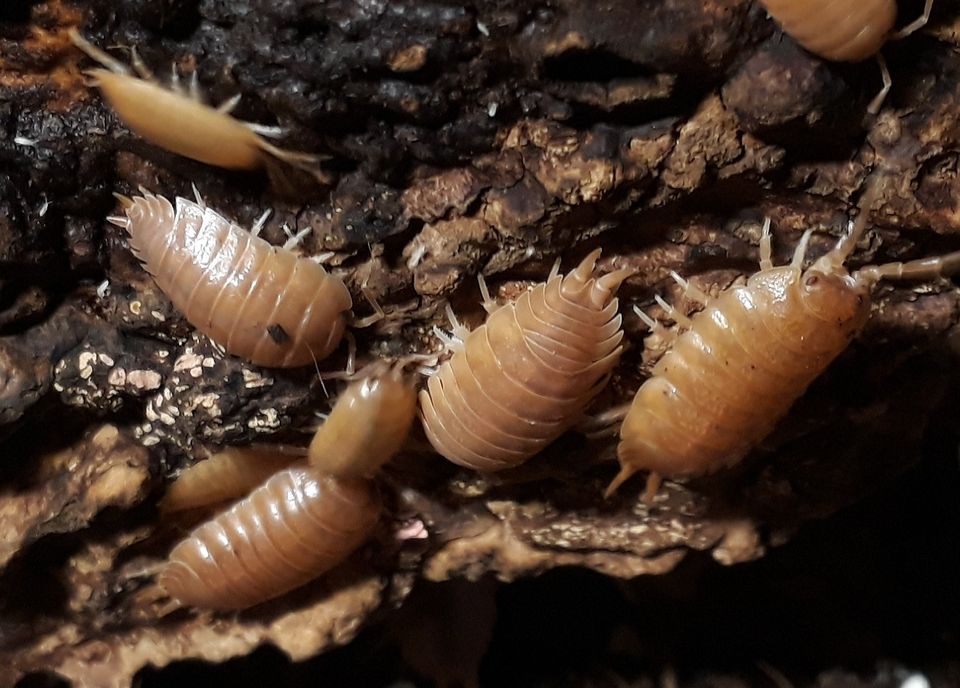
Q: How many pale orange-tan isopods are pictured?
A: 8